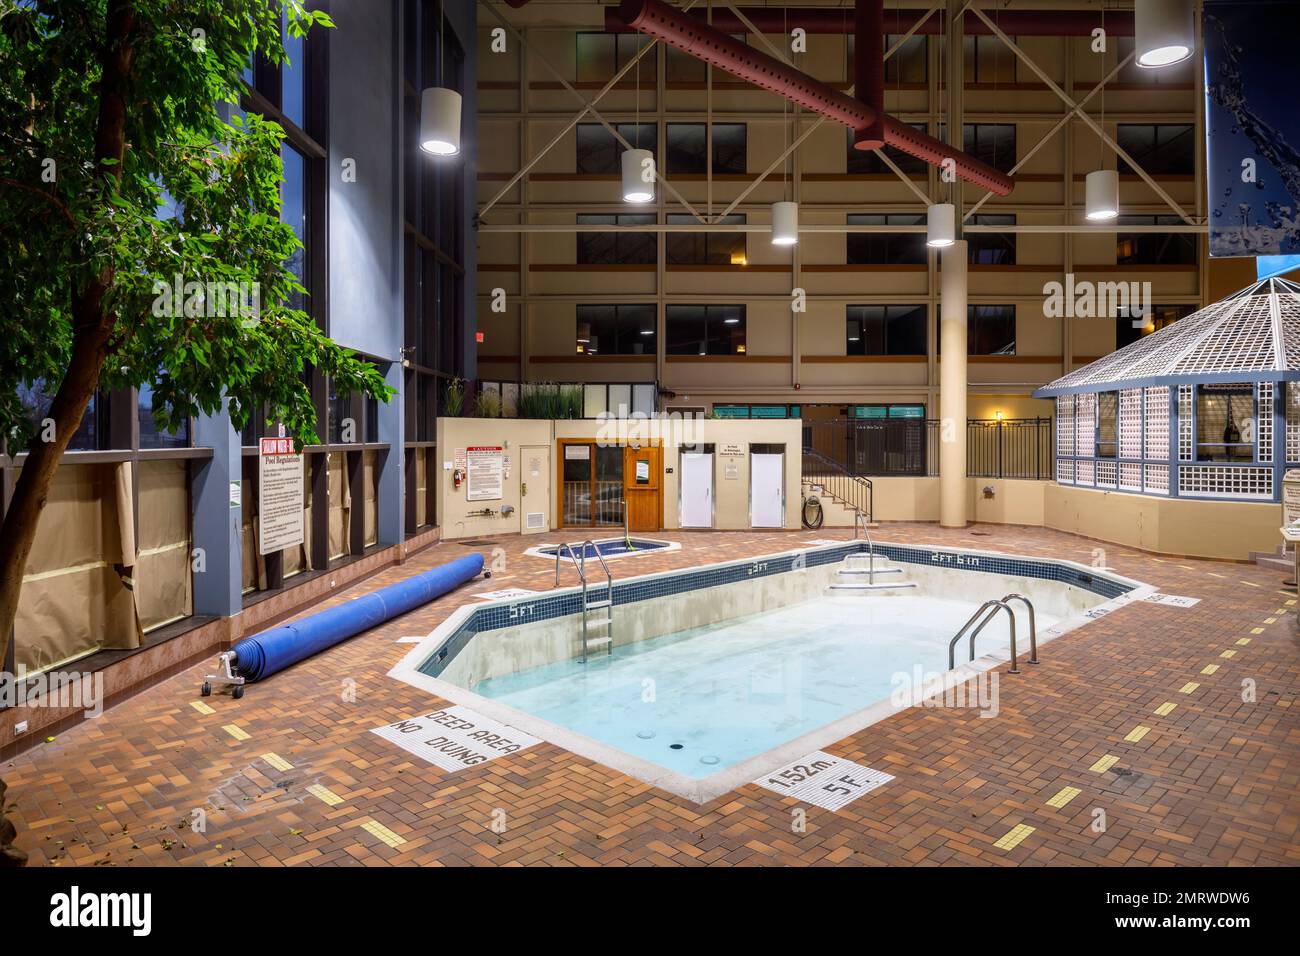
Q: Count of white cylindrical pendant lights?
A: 6